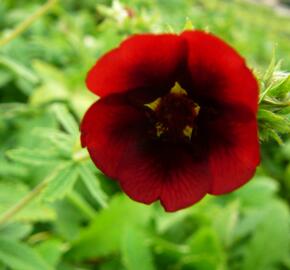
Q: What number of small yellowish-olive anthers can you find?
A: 5